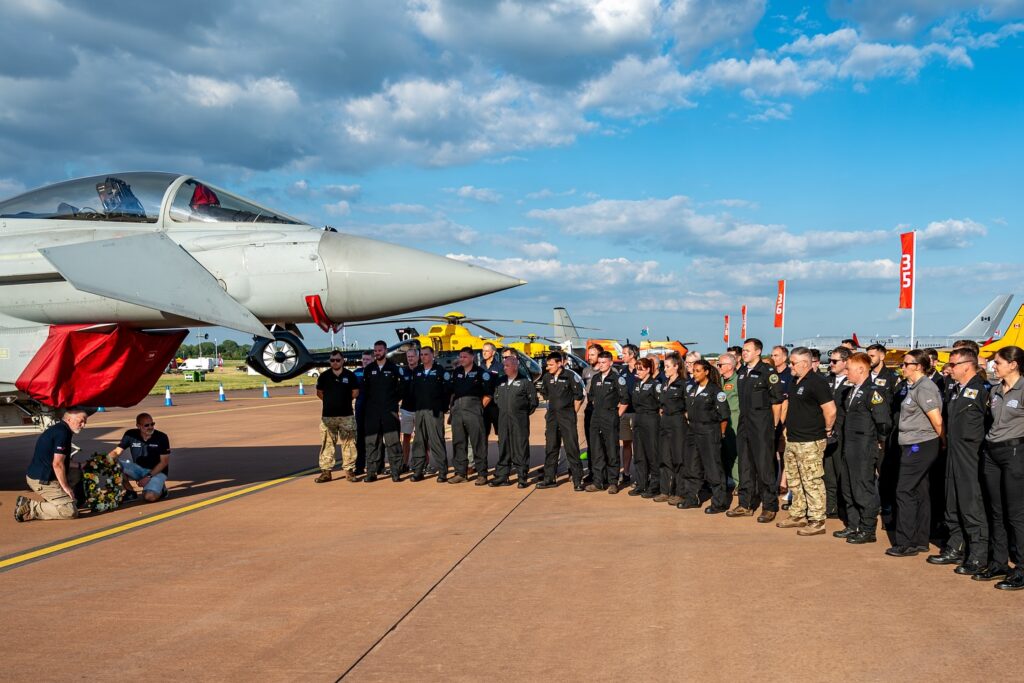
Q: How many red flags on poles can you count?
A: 4